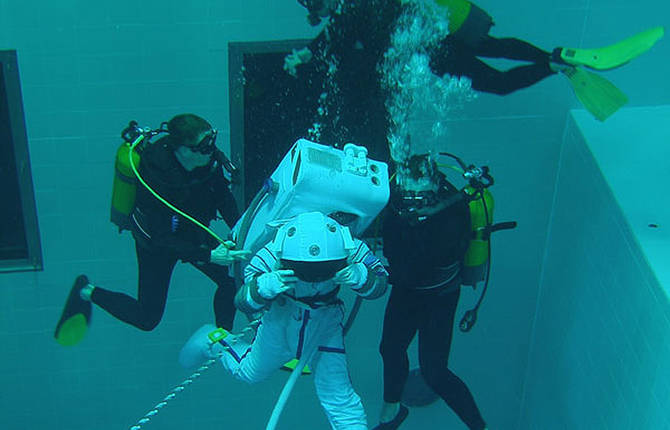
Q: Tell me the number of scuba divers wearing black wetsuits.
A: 3